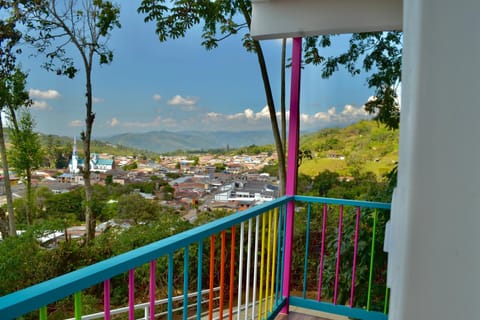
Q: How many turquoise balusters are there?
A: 6